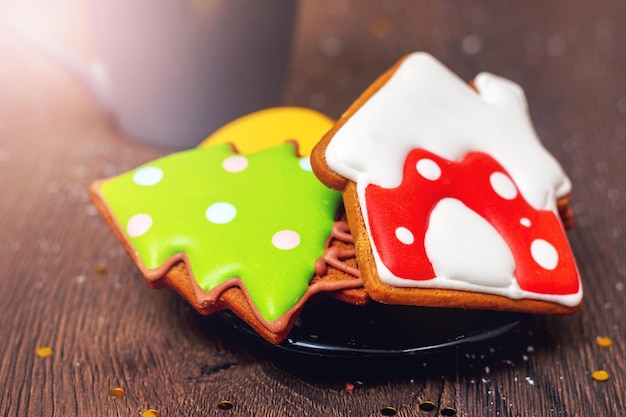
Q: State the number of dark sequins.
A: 4